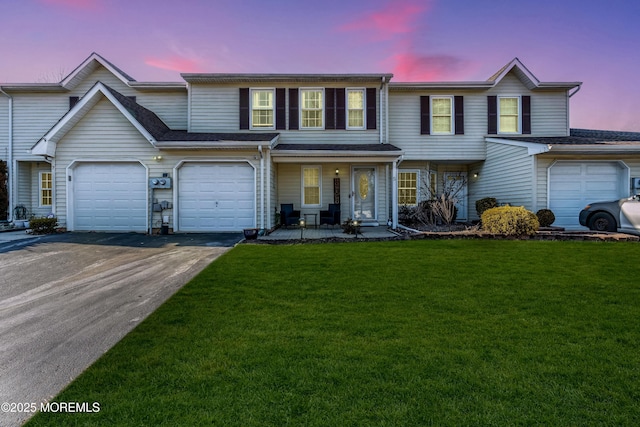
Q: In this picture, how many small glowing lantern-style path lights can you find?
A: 2